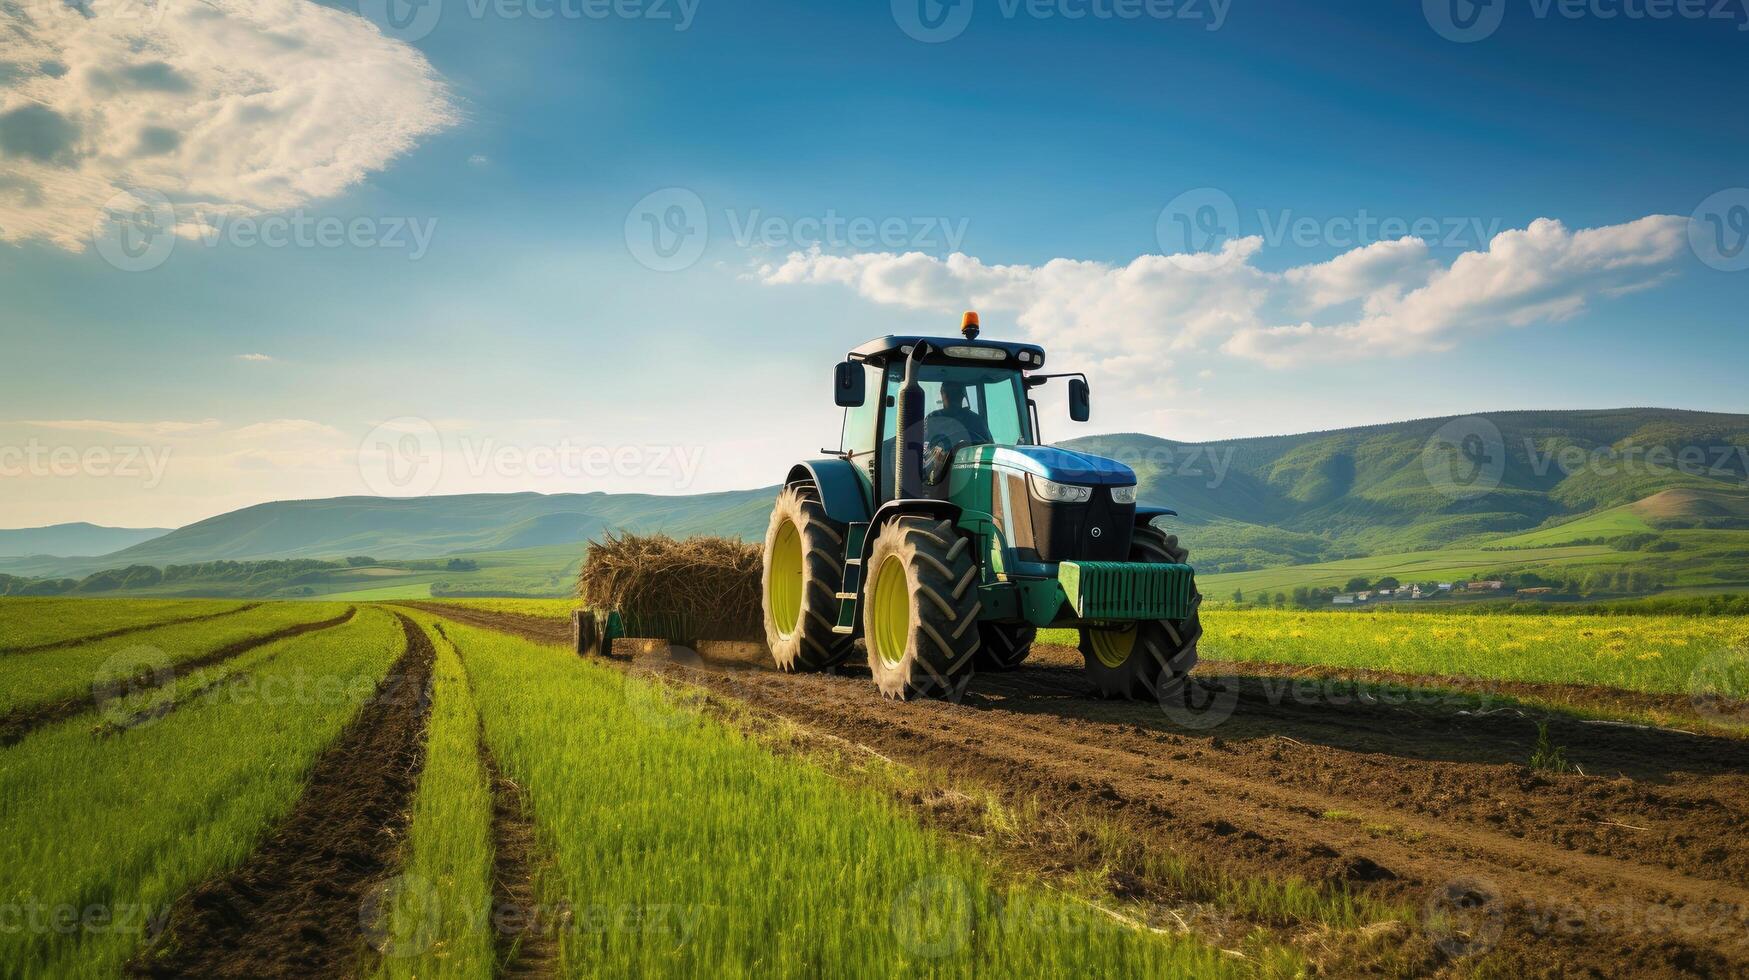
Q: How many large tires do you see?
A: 4